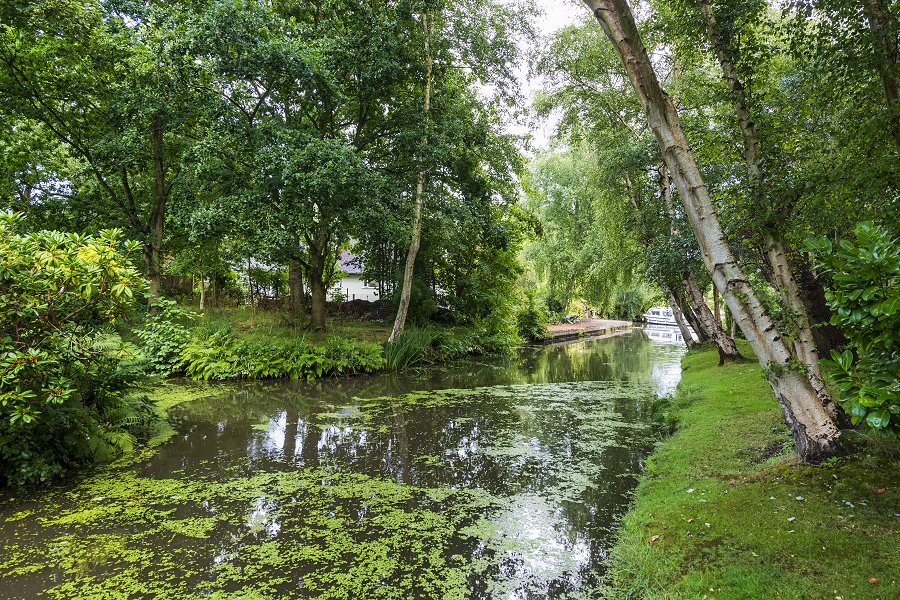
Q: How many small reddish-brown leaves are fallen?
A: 3